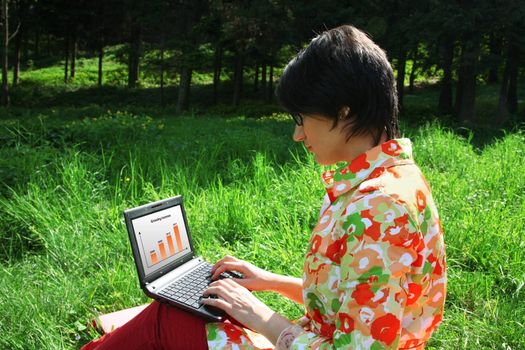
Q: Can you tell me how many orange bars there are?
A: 4